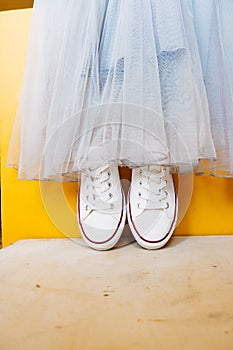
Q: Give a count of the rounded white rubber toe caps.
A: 2